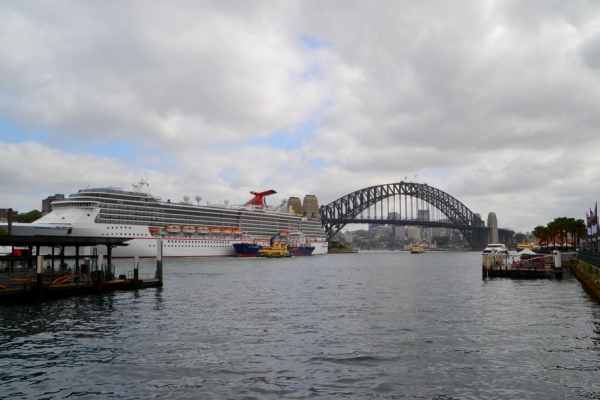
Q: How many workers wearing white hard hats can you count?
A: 0